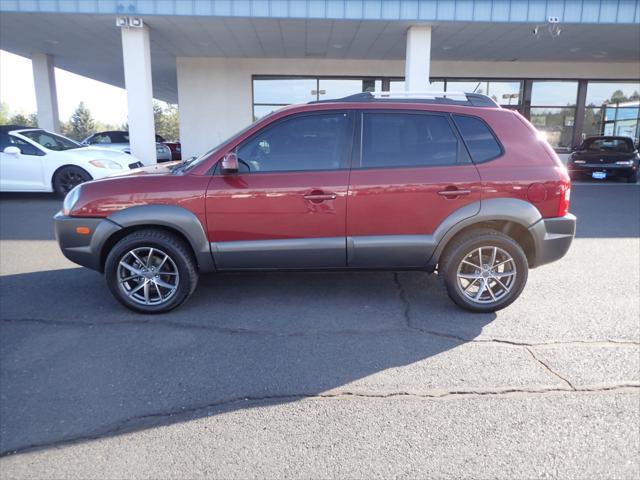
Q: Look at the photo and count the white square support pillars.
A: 3